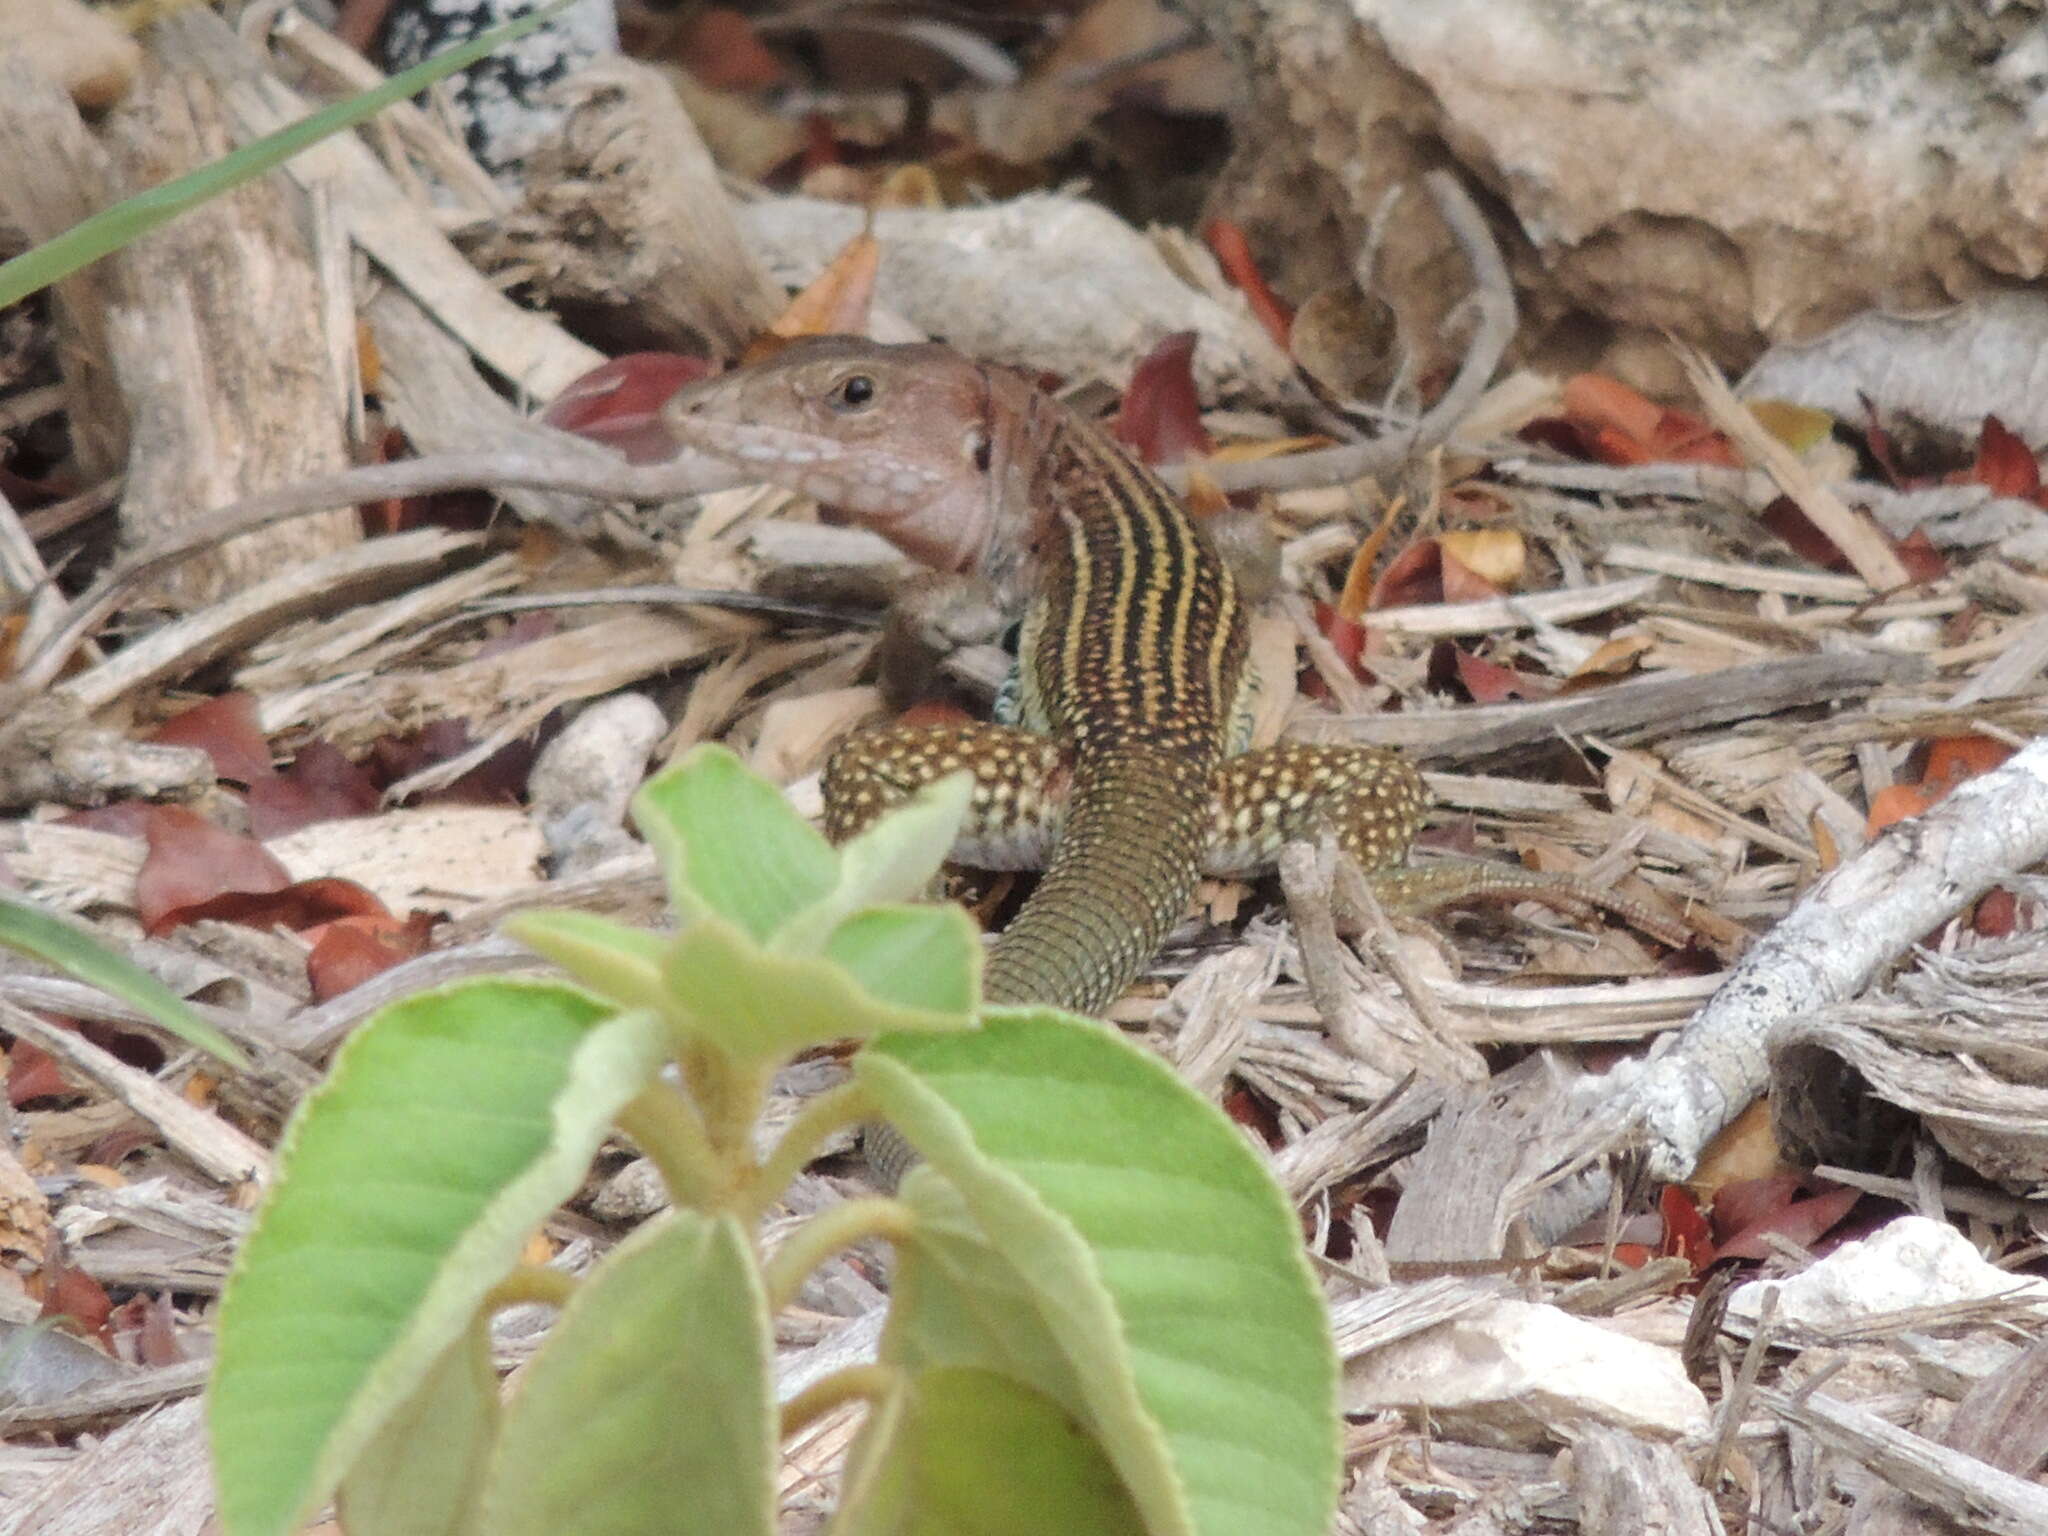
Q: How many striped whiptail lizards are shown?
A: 1